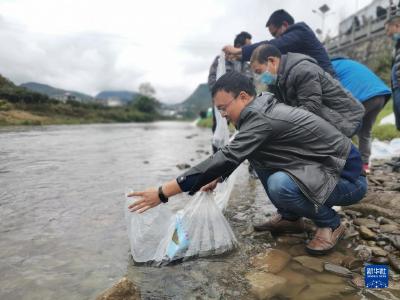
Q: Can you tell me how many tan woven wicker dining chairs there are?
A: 0